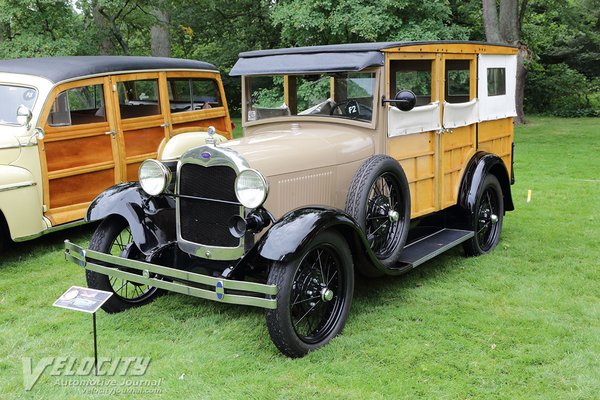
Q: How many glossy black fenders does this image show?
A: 3